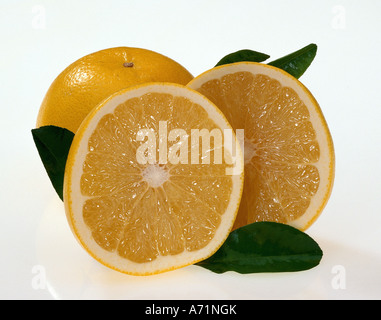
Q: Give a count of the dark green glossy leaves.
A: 4